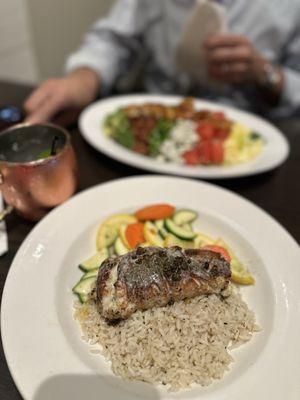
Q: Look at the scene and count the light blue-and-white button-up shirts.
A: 1